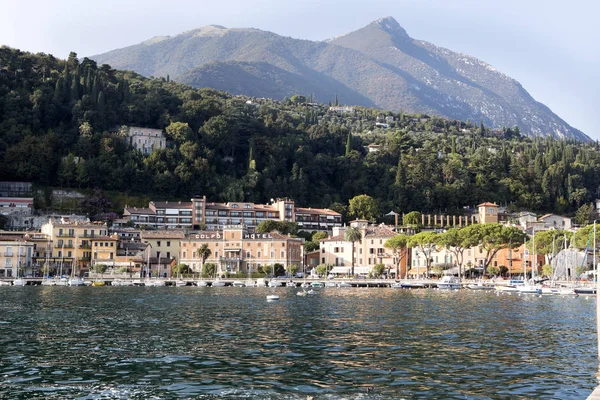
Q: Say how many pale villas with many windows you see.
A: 1